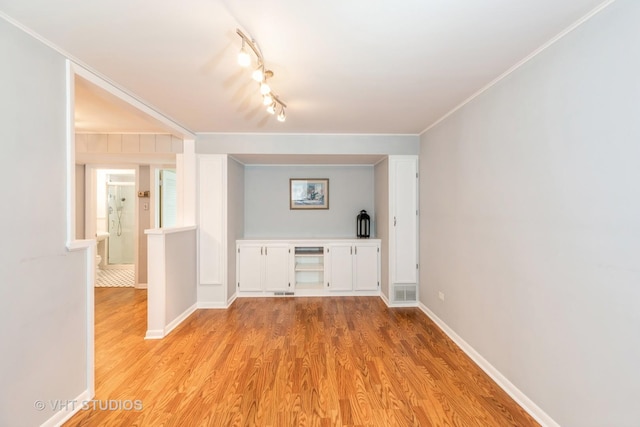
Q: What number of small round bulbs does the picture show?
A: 6